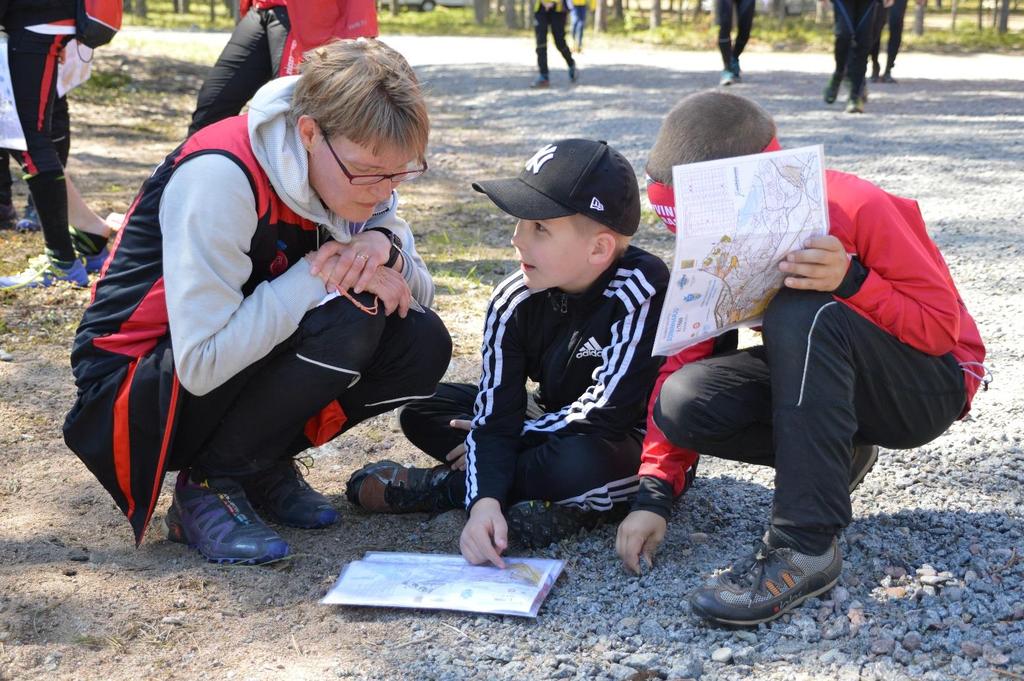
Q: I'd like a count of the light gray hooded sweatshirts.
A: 1